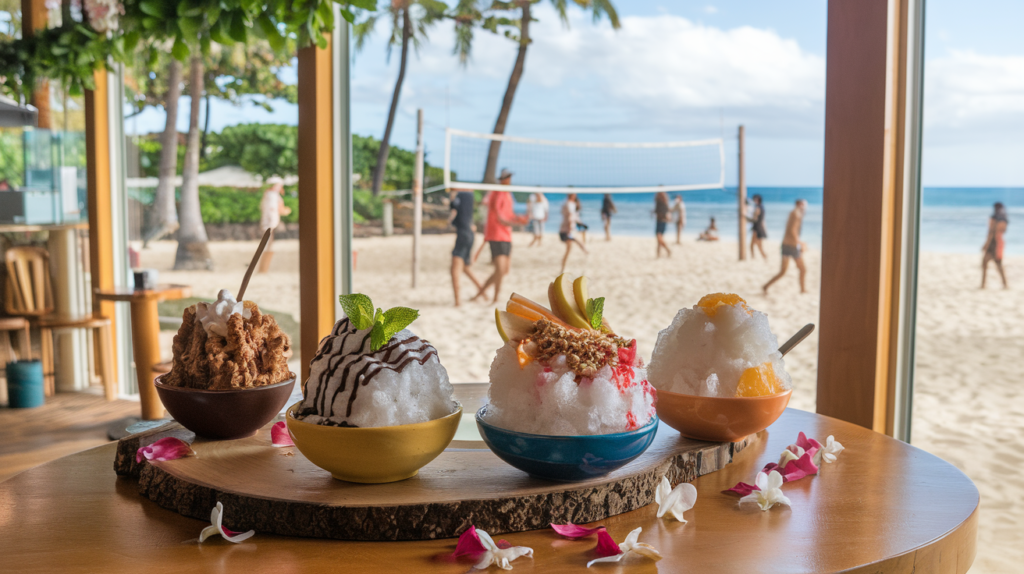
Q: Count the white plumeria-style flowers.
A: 6